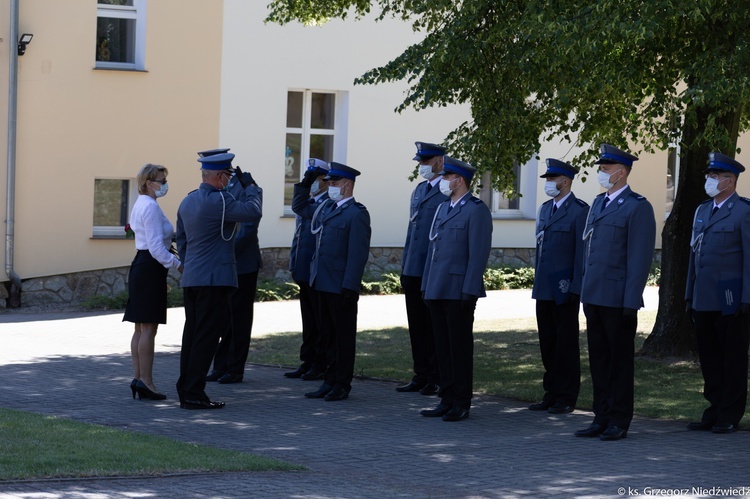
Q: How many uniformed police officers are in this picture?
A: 9